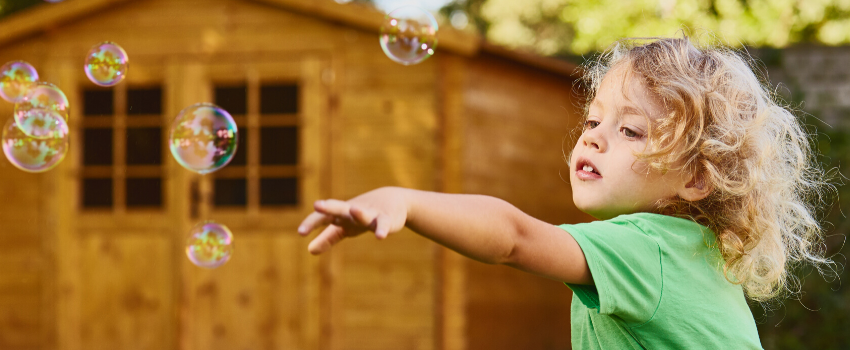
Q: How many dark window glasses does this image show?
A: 12